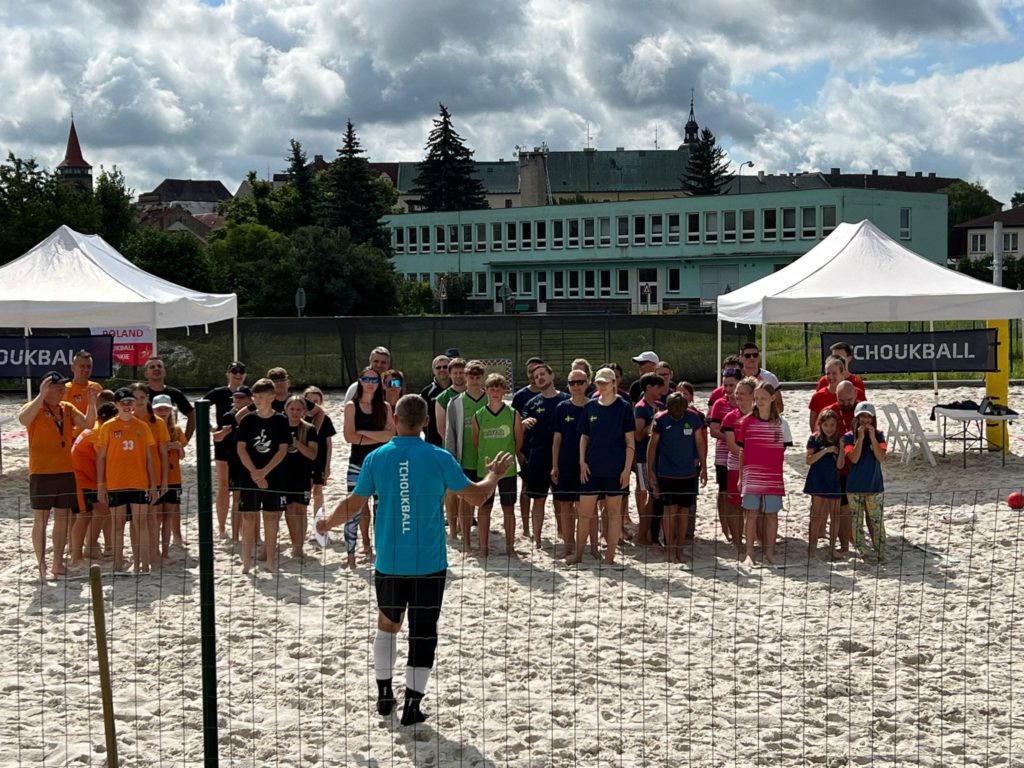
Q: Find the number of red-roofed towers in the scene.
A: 1